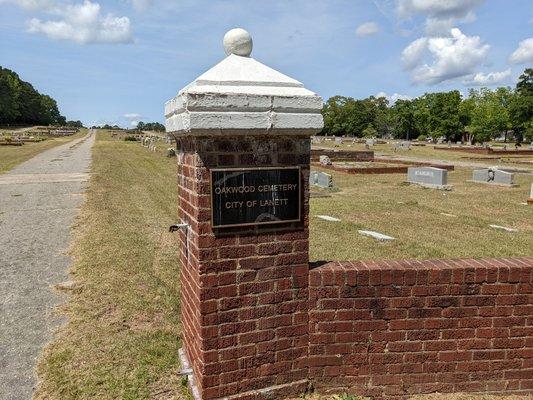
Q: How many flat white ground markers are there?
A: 3